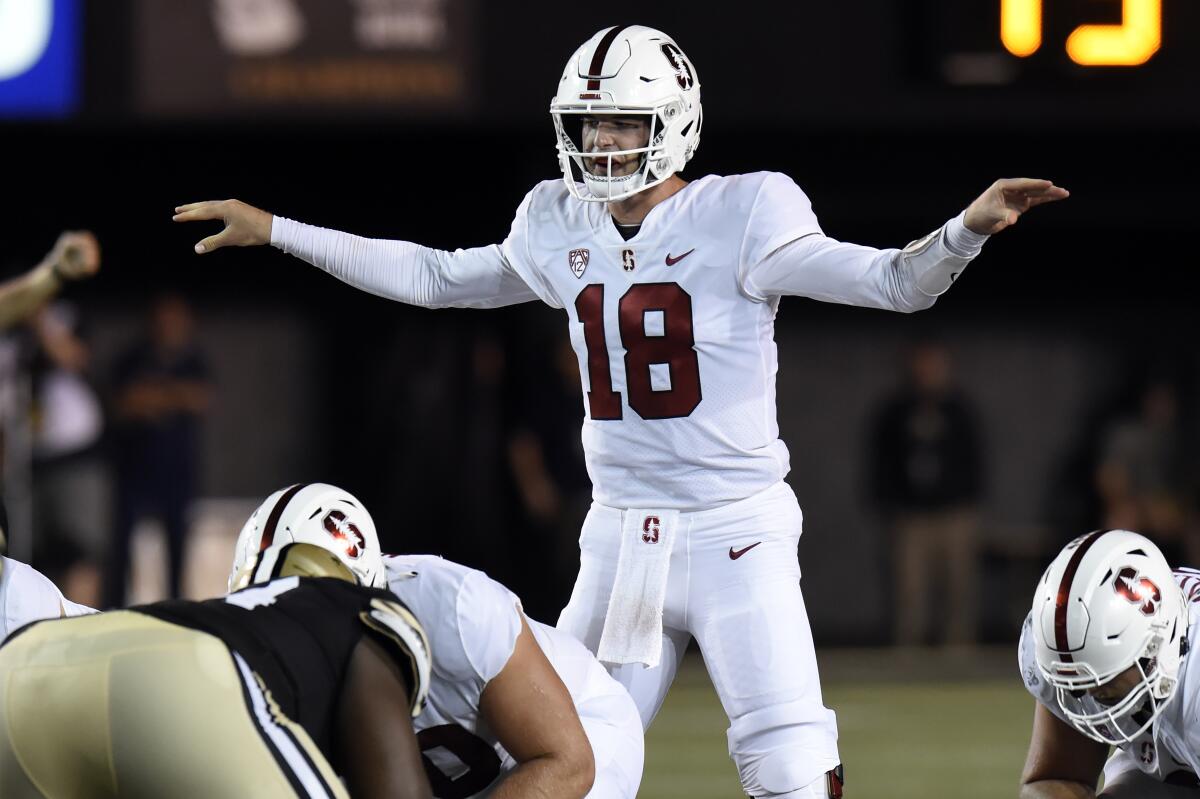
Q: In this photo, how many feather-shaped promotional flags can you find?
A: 0